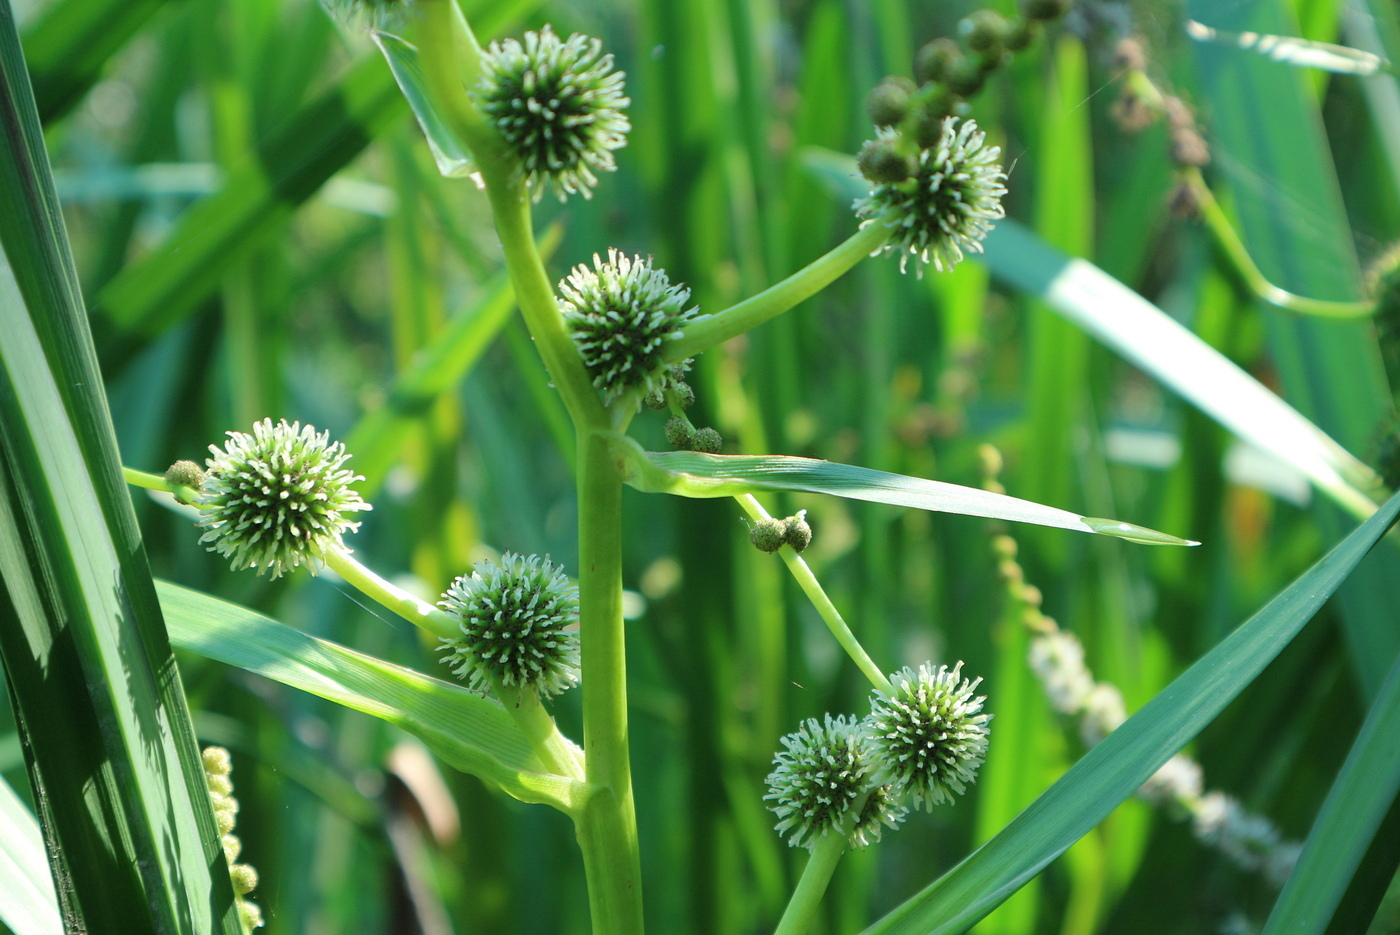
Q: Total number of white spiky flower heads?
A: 7